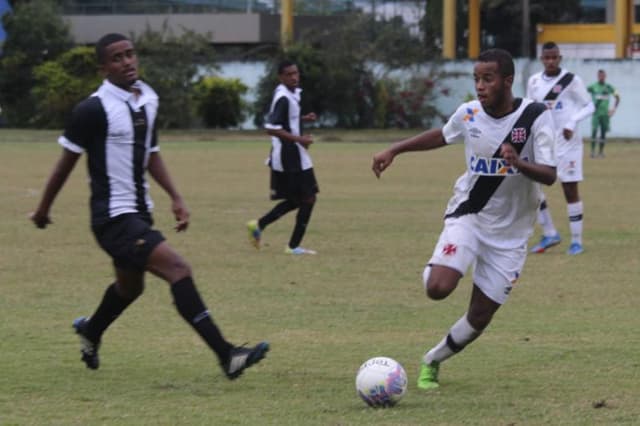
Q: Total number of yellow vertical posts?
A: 4